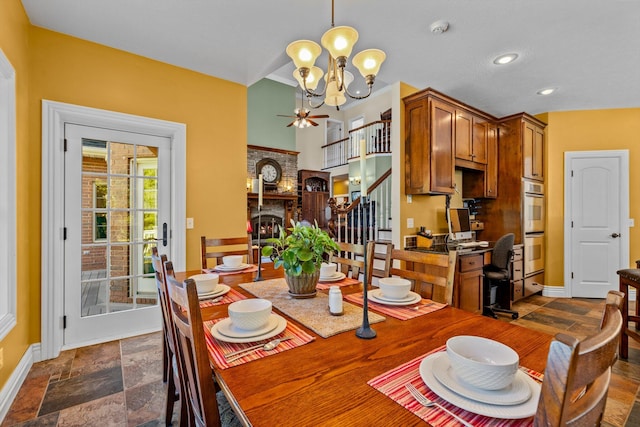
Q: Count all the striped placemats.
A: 6